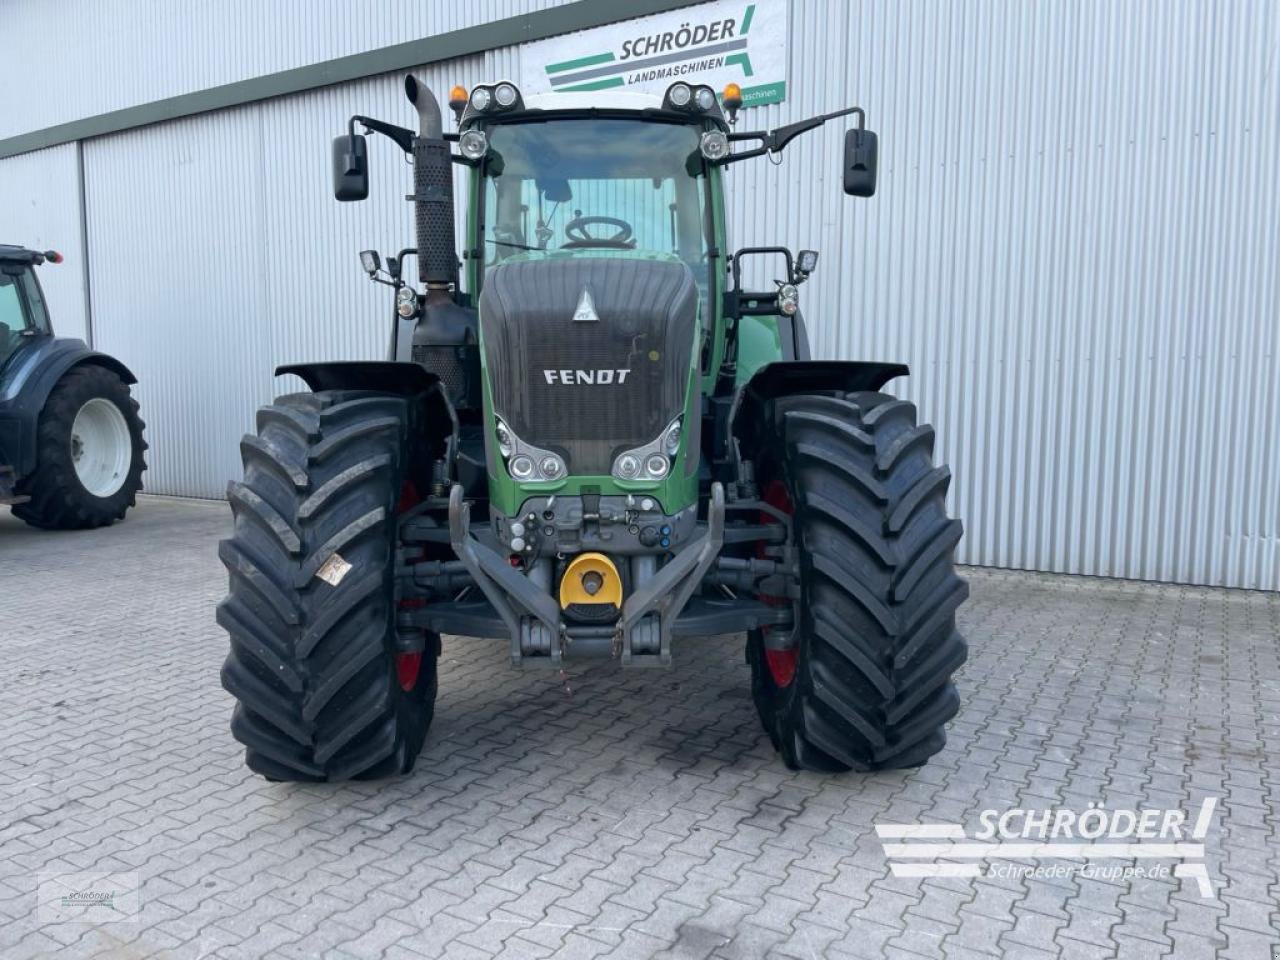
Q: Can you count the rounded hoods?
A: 1